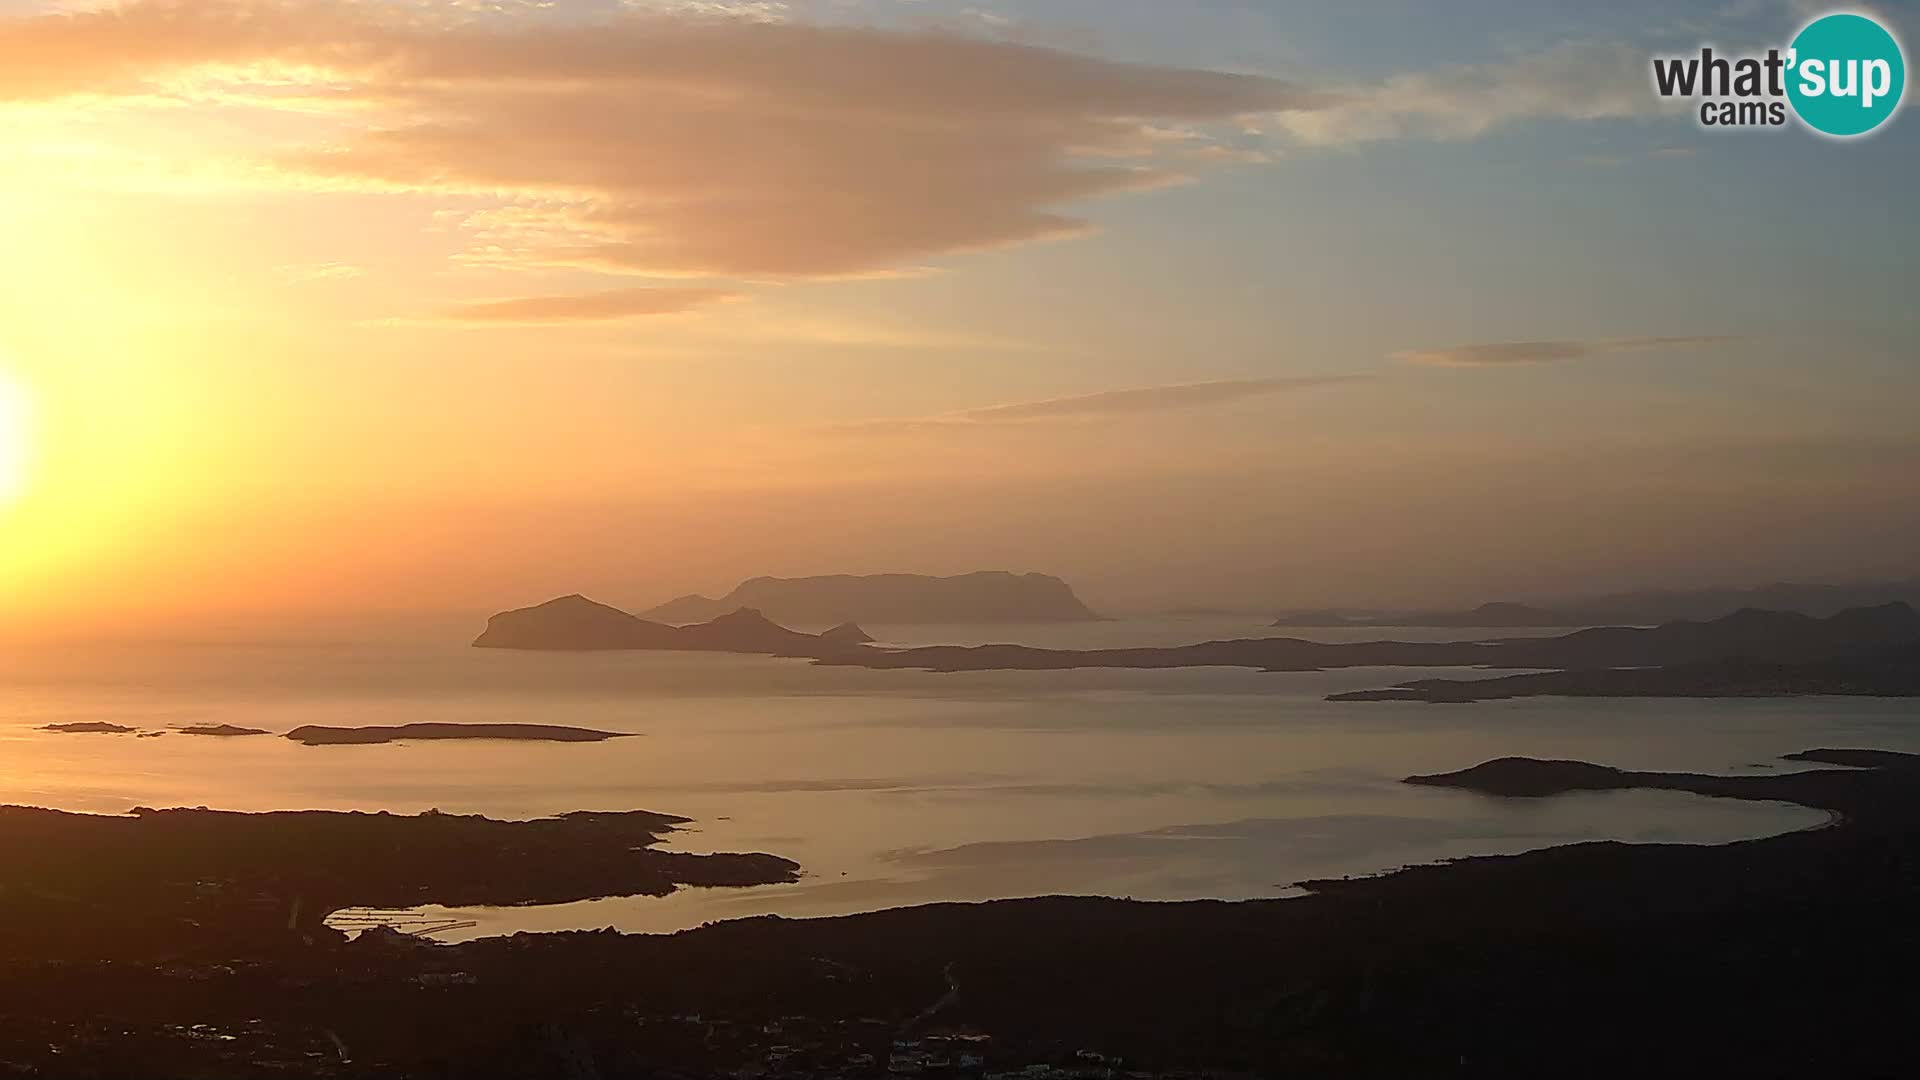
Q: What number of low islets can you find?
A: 3